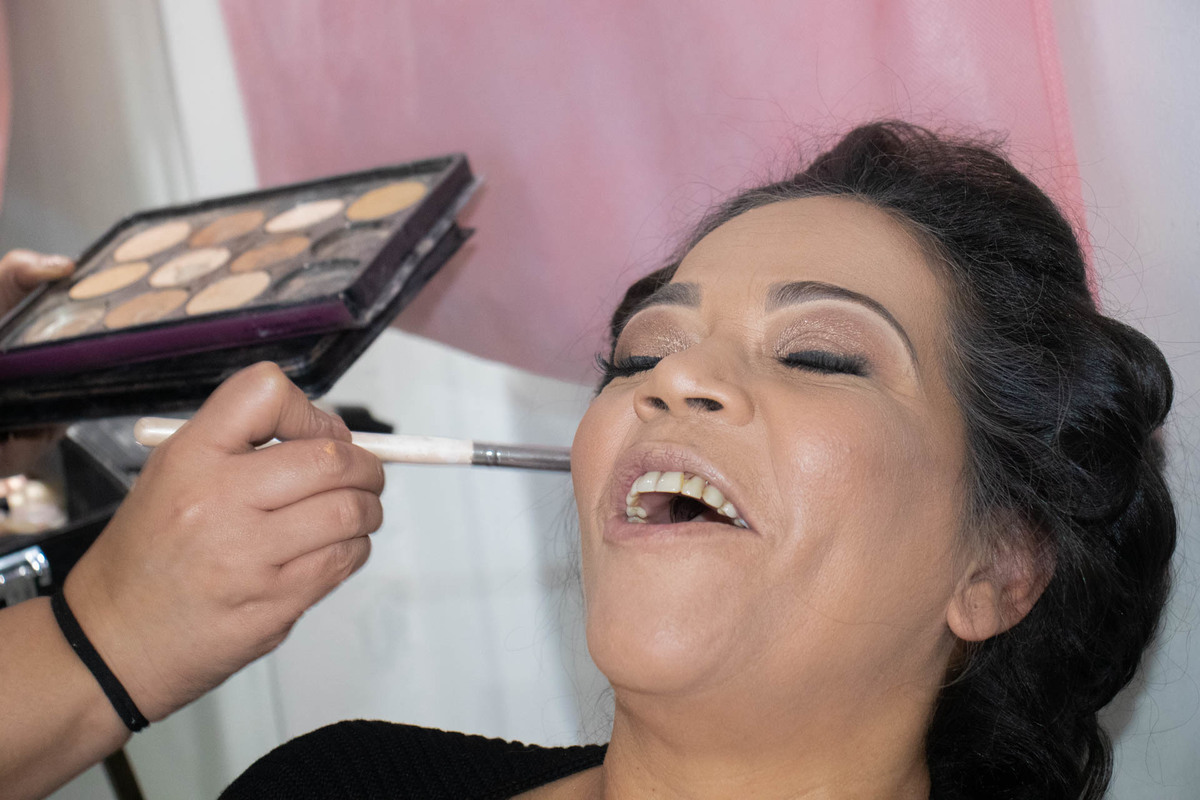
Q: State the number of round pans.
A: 12